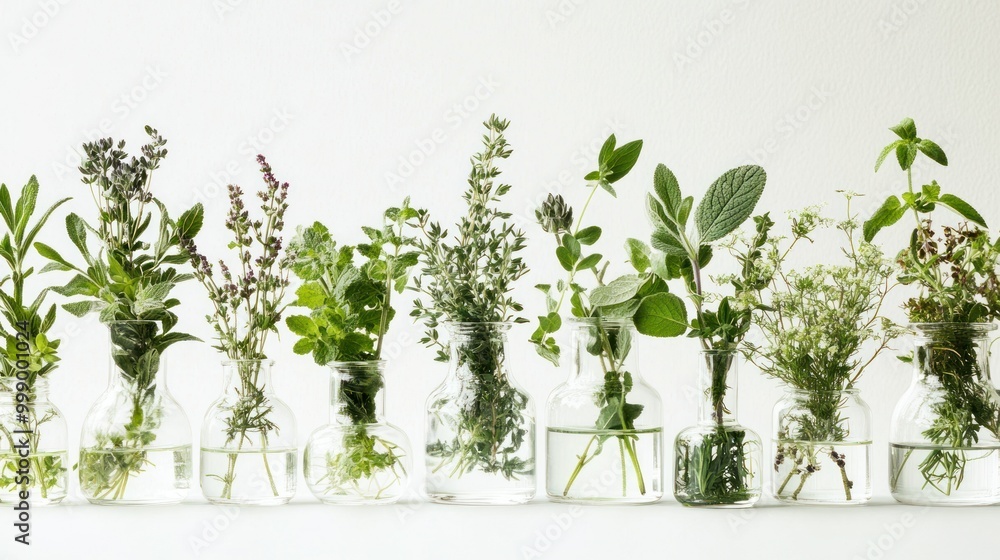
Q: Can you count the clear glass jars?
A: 9